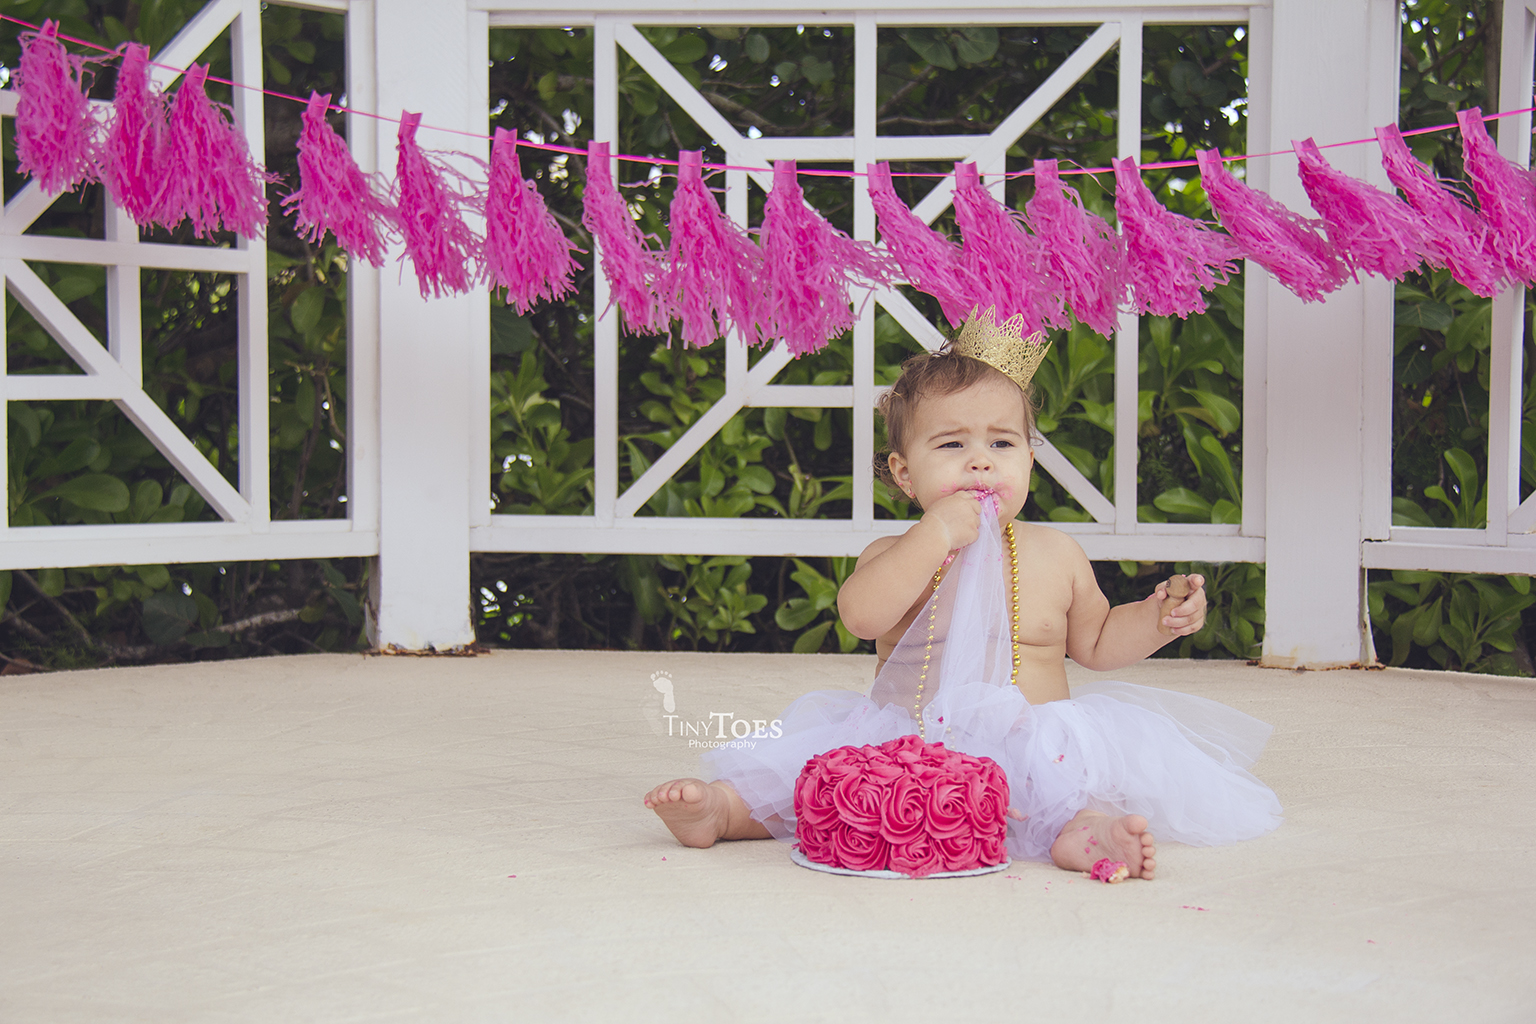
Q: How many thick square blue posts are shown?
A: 0